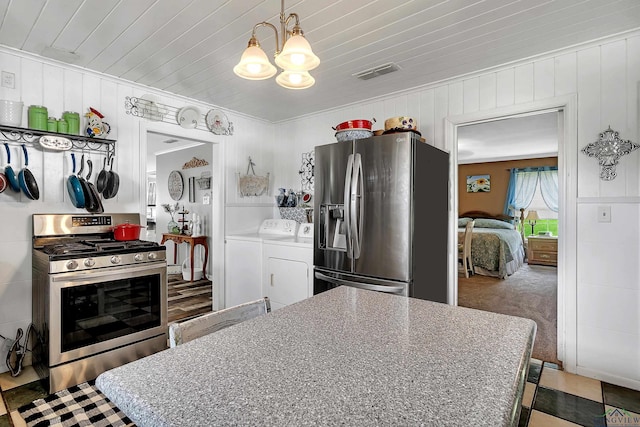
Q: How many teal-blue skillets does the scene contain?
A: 3